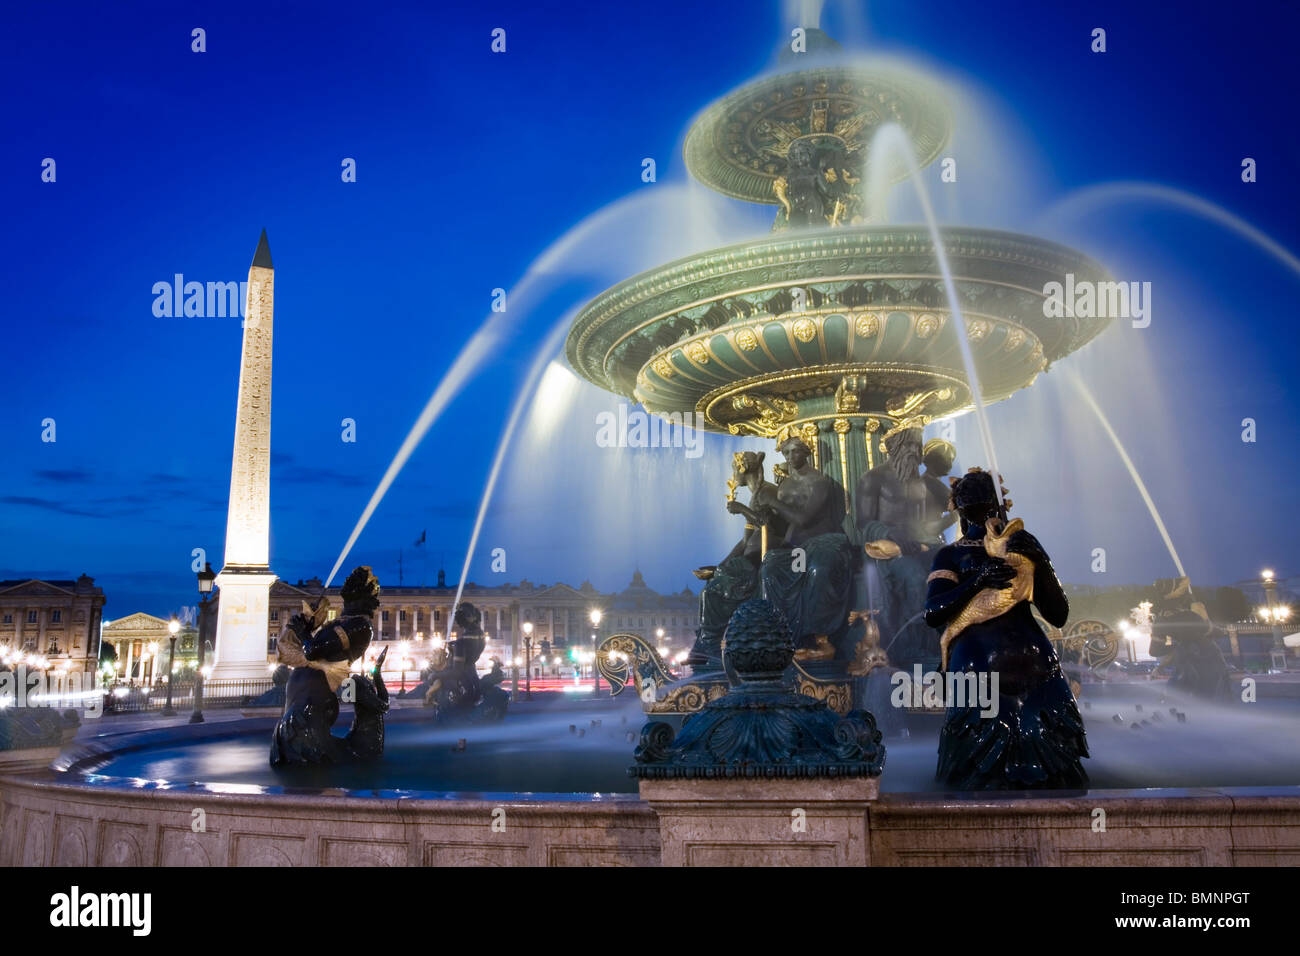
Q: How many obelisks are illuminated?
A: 1